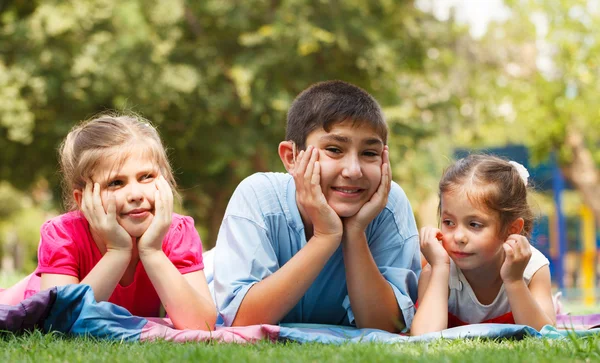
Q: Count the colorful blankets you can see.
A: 1